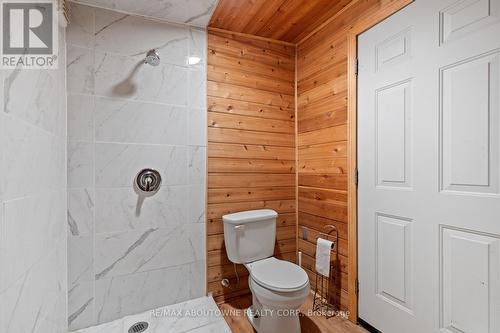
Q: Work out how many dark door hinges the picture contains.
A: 3